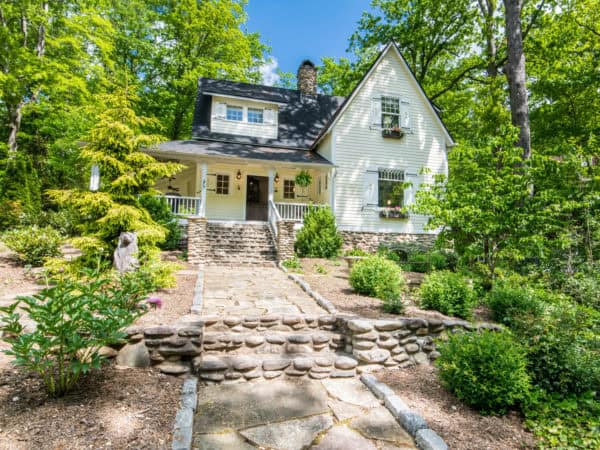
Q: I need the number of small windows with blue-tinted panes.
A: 2